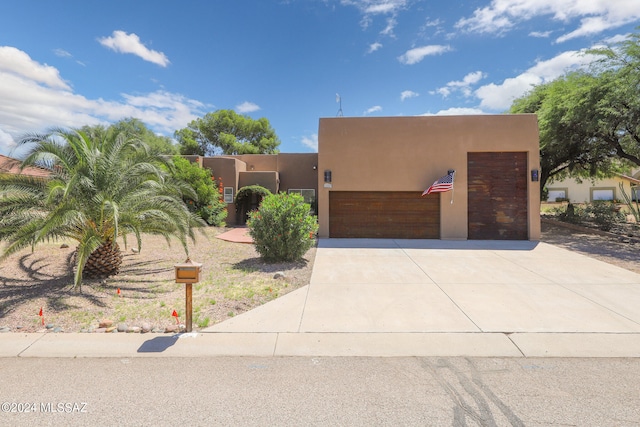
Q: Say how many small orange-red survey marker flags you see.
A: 3